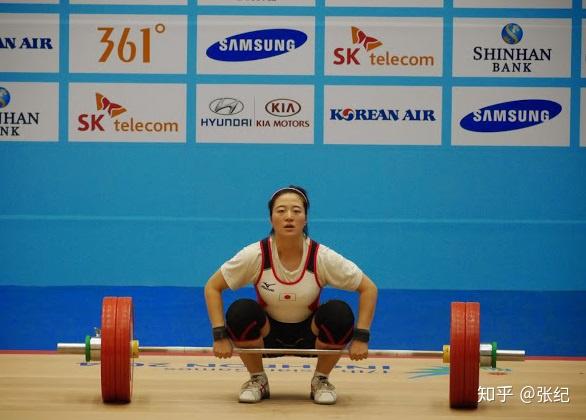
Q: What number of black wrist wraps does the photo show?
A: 2